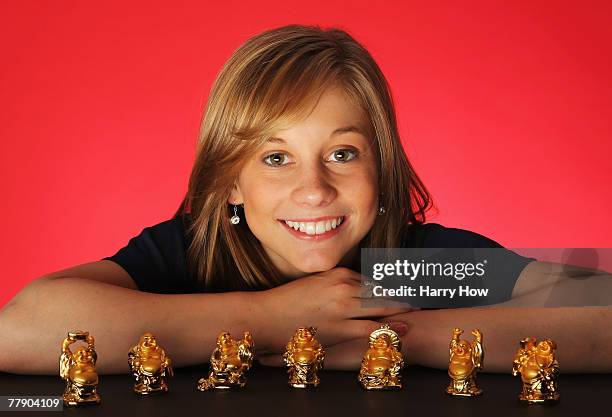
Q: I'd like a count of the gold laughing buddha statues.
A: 7